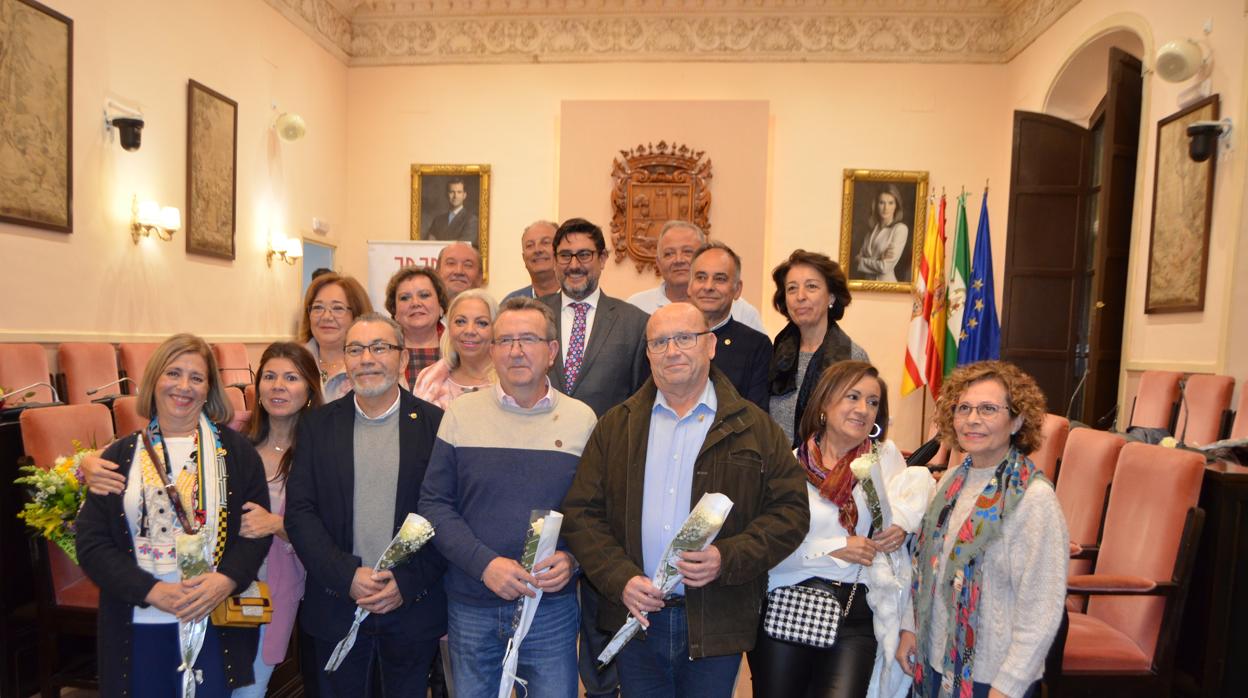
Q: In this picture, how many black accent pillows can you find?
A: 0